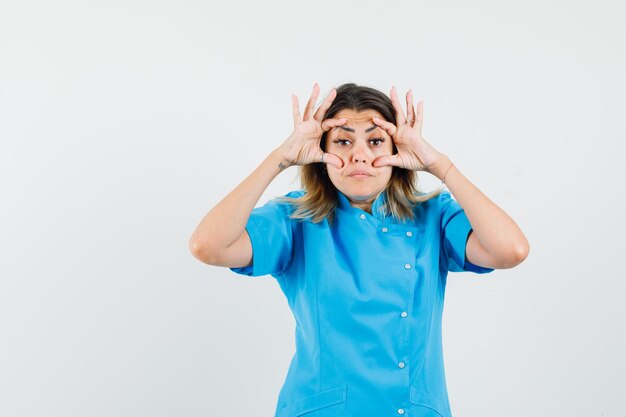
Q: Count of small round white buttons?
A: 7